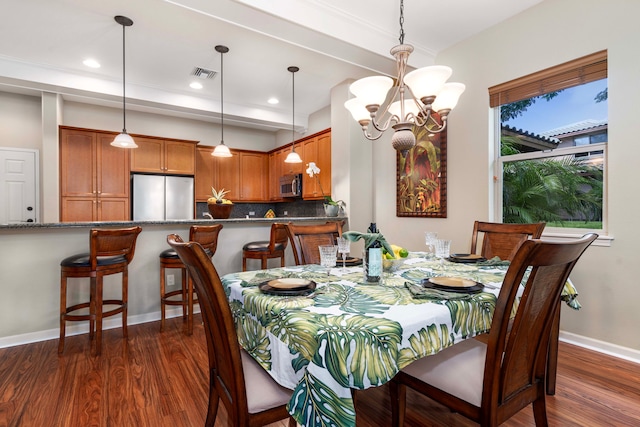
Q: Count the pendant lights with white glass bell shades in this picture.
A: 3